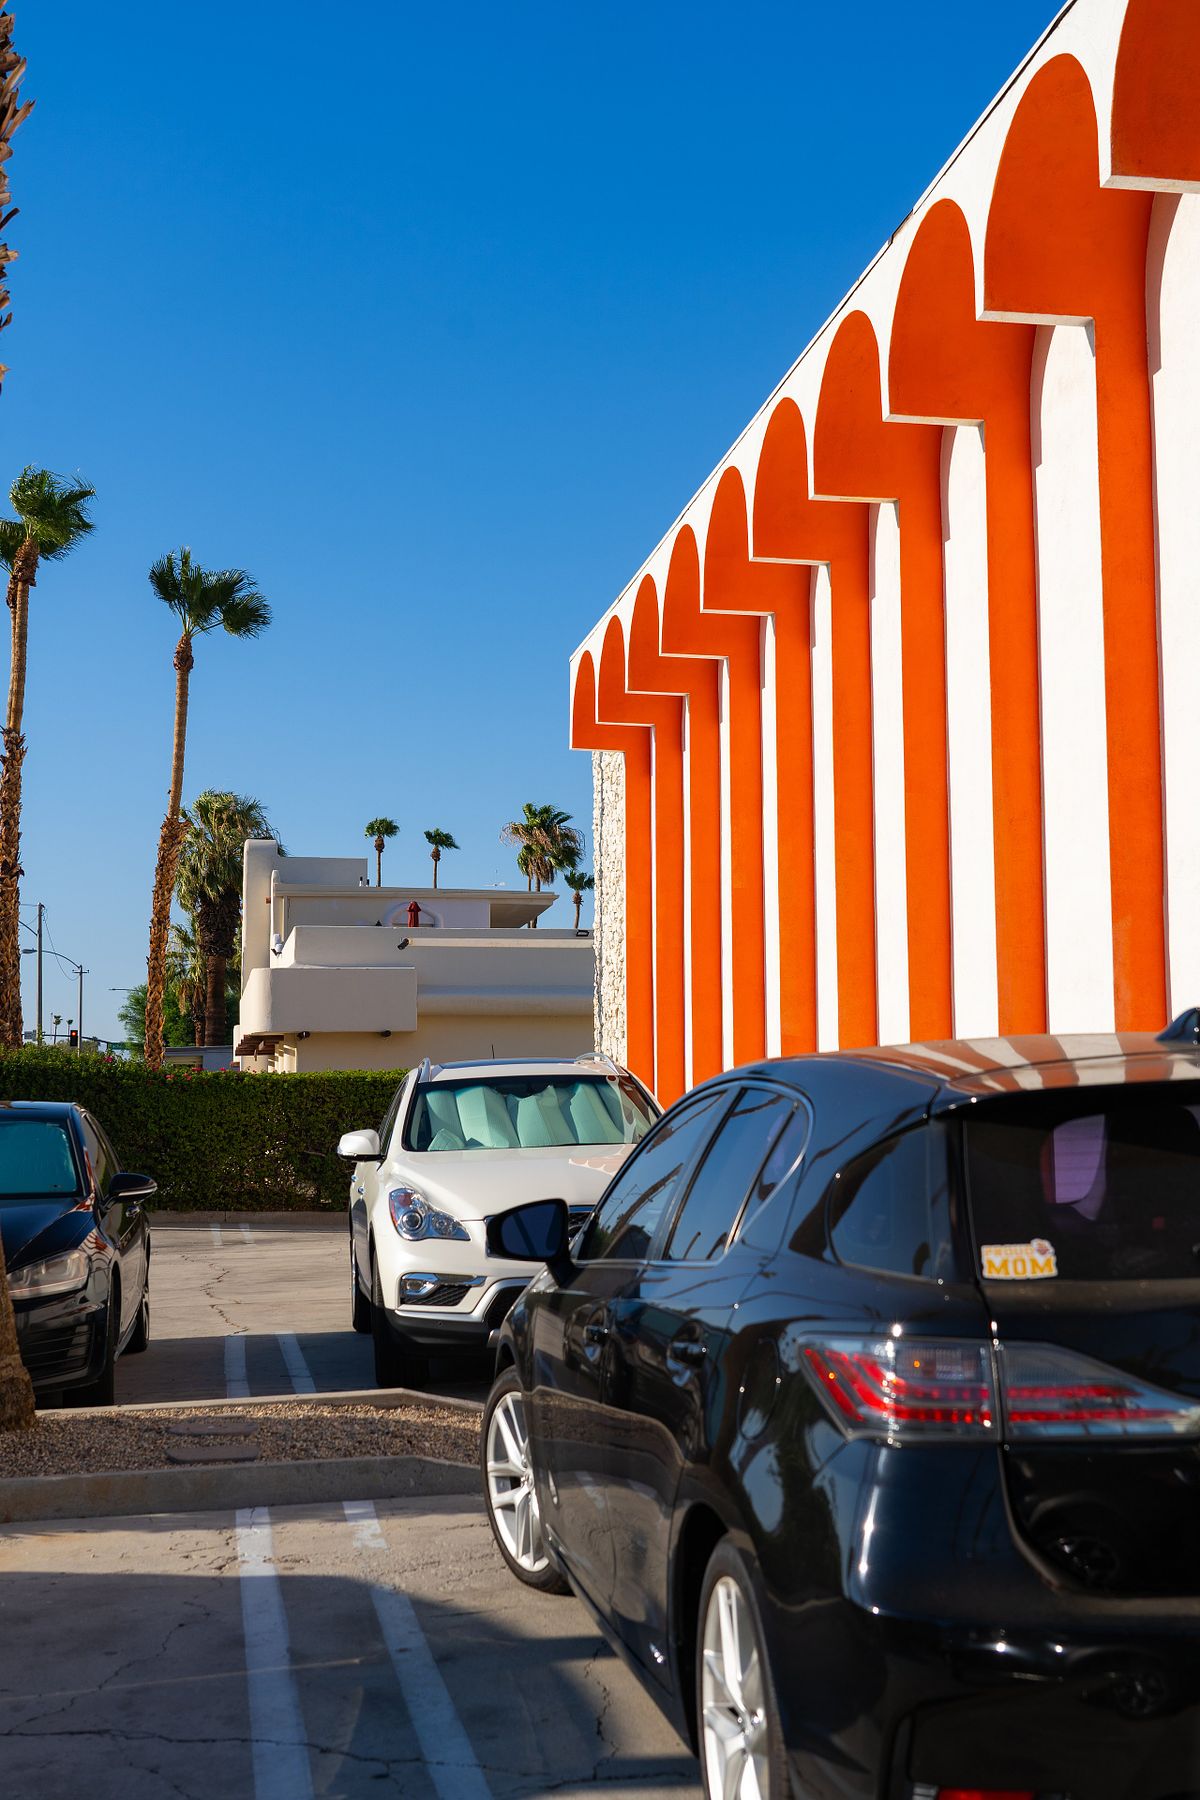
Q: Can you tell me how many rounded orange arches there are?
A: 10